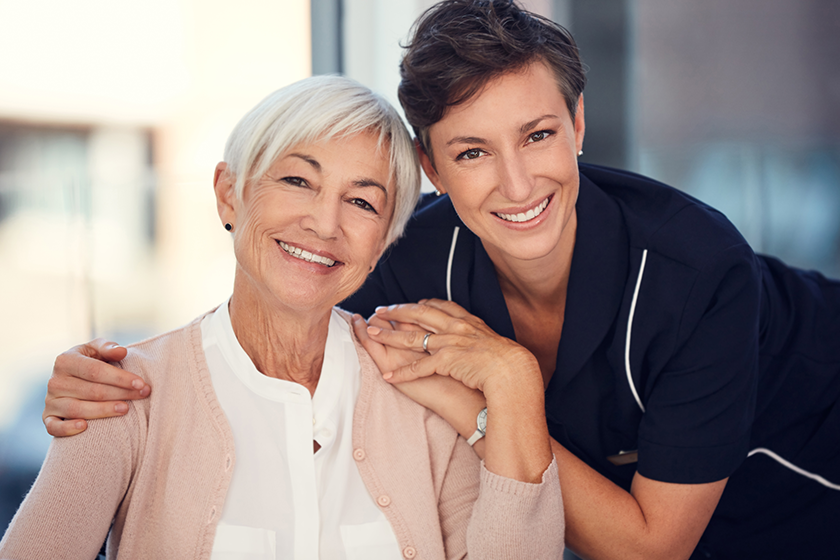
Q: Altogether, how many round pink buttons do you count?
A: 3